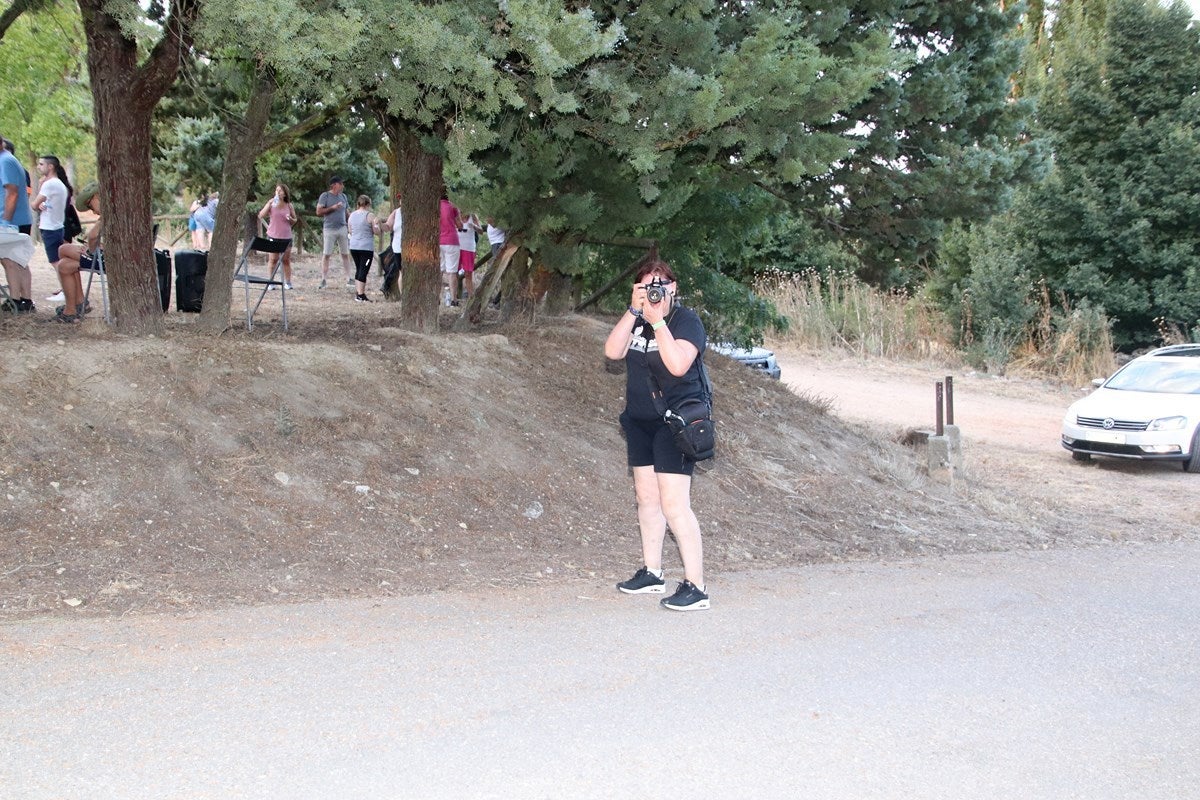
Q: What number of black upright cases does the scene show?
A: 2